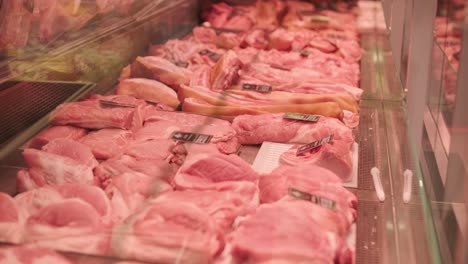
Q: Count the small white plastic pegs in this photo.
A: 2